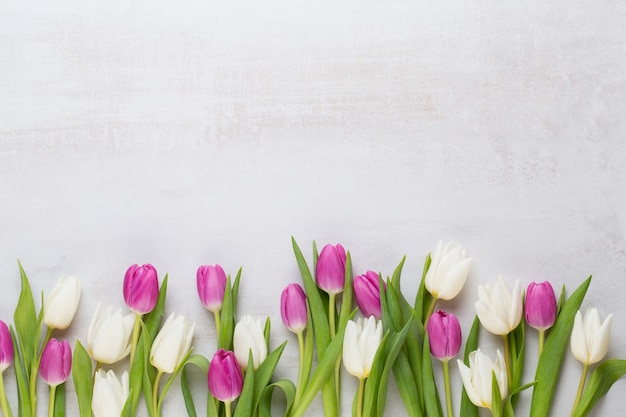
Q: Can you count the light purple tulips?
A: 10